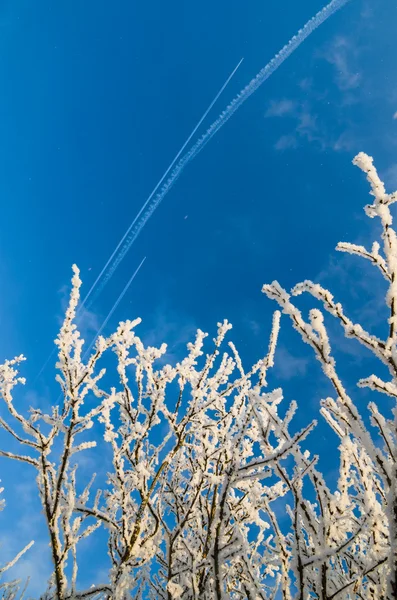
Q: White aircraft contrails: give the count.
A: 3